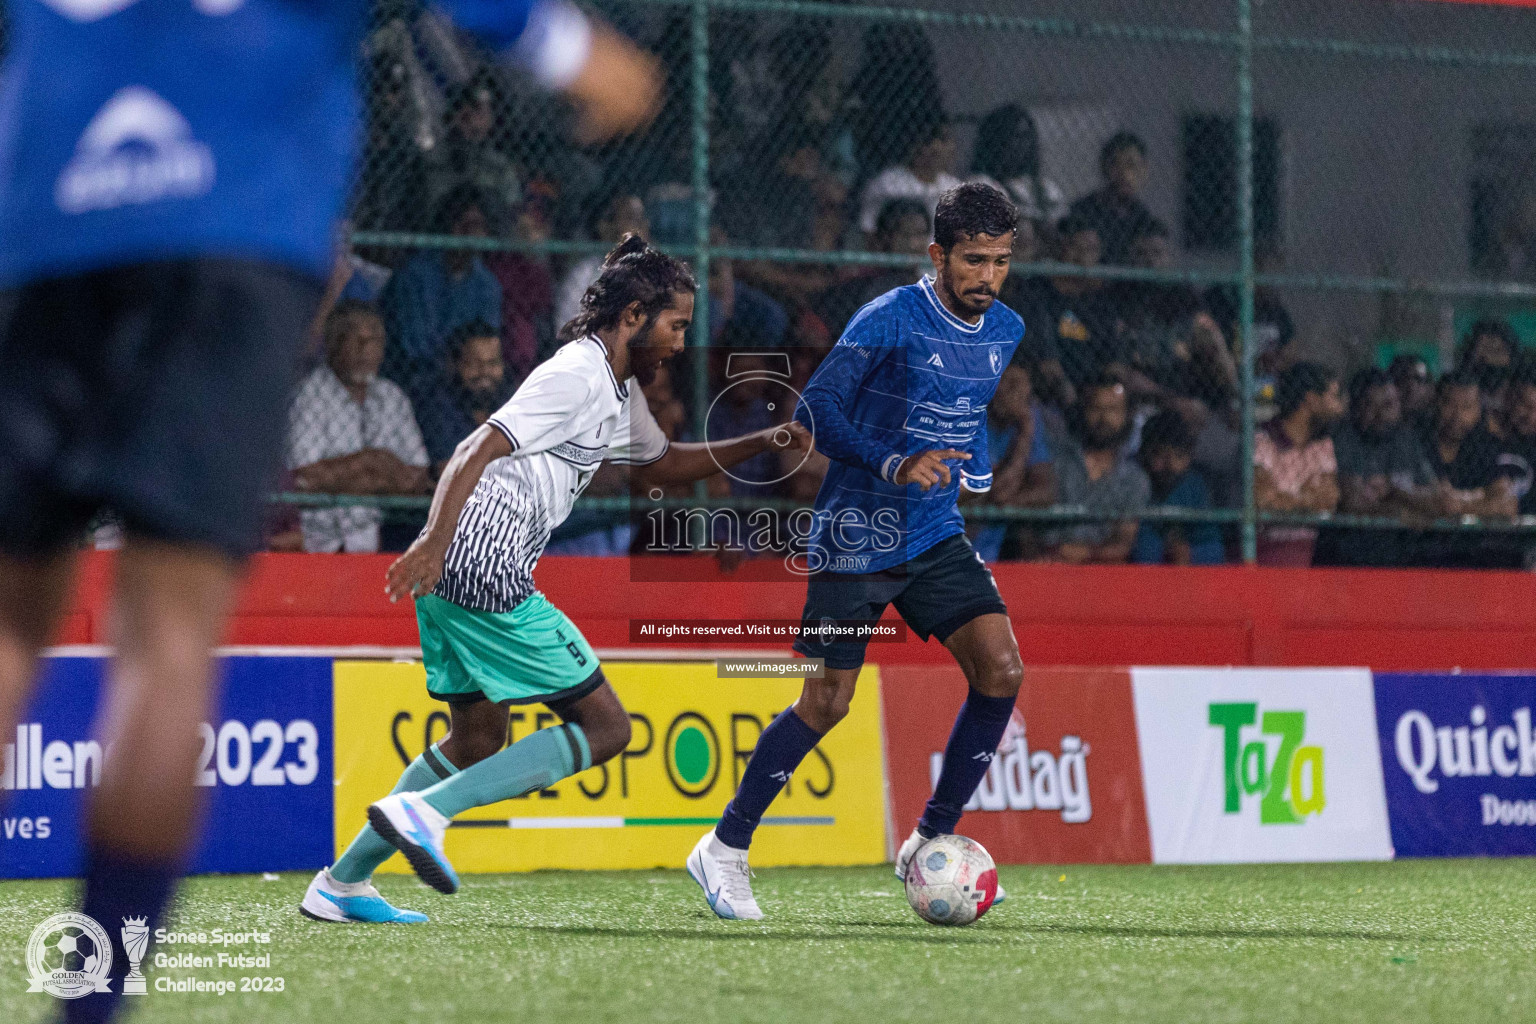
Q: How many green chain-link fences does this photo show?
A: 1